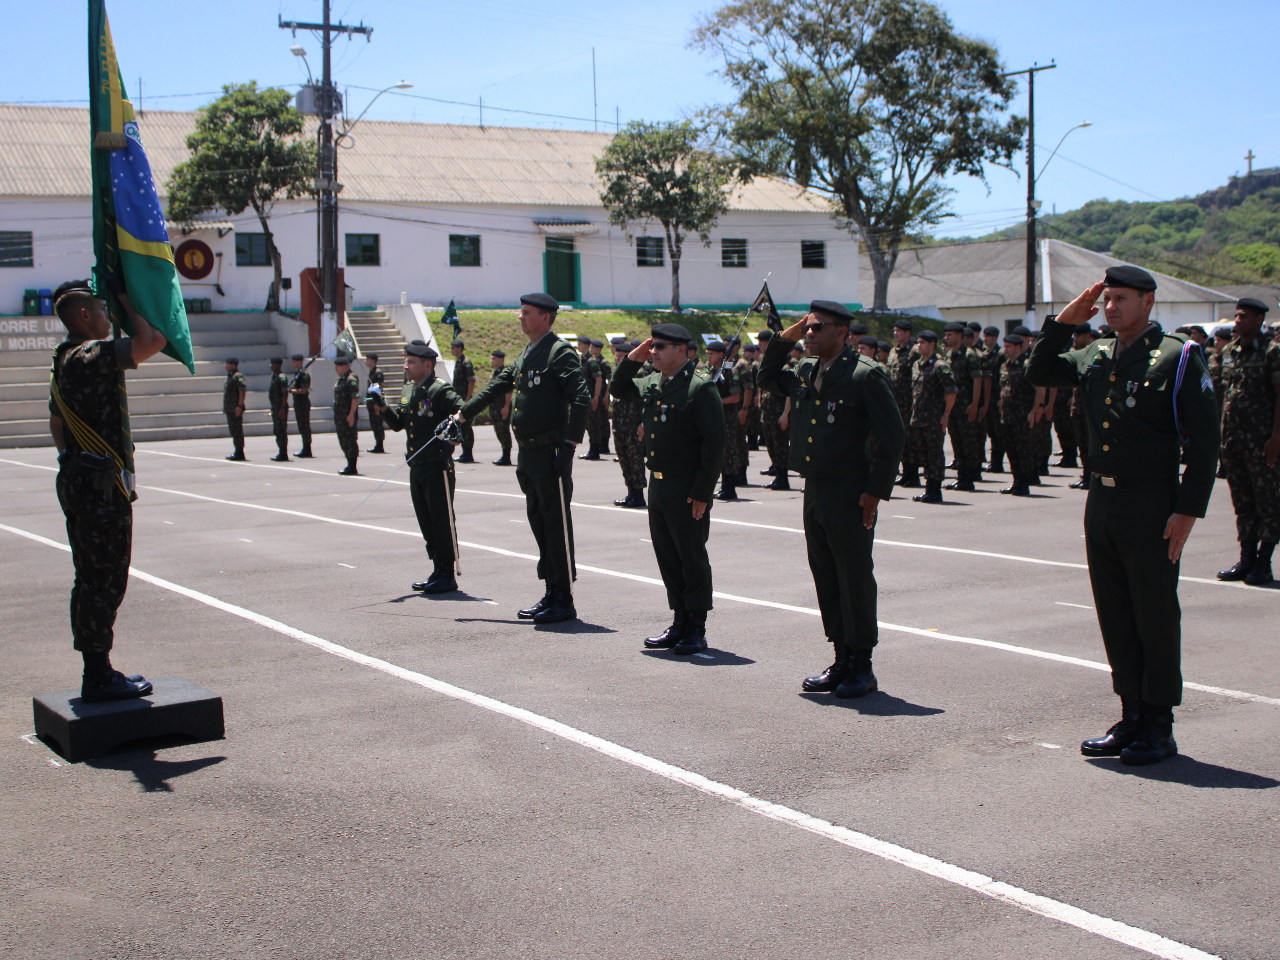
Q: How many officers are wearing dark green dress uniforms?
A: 5